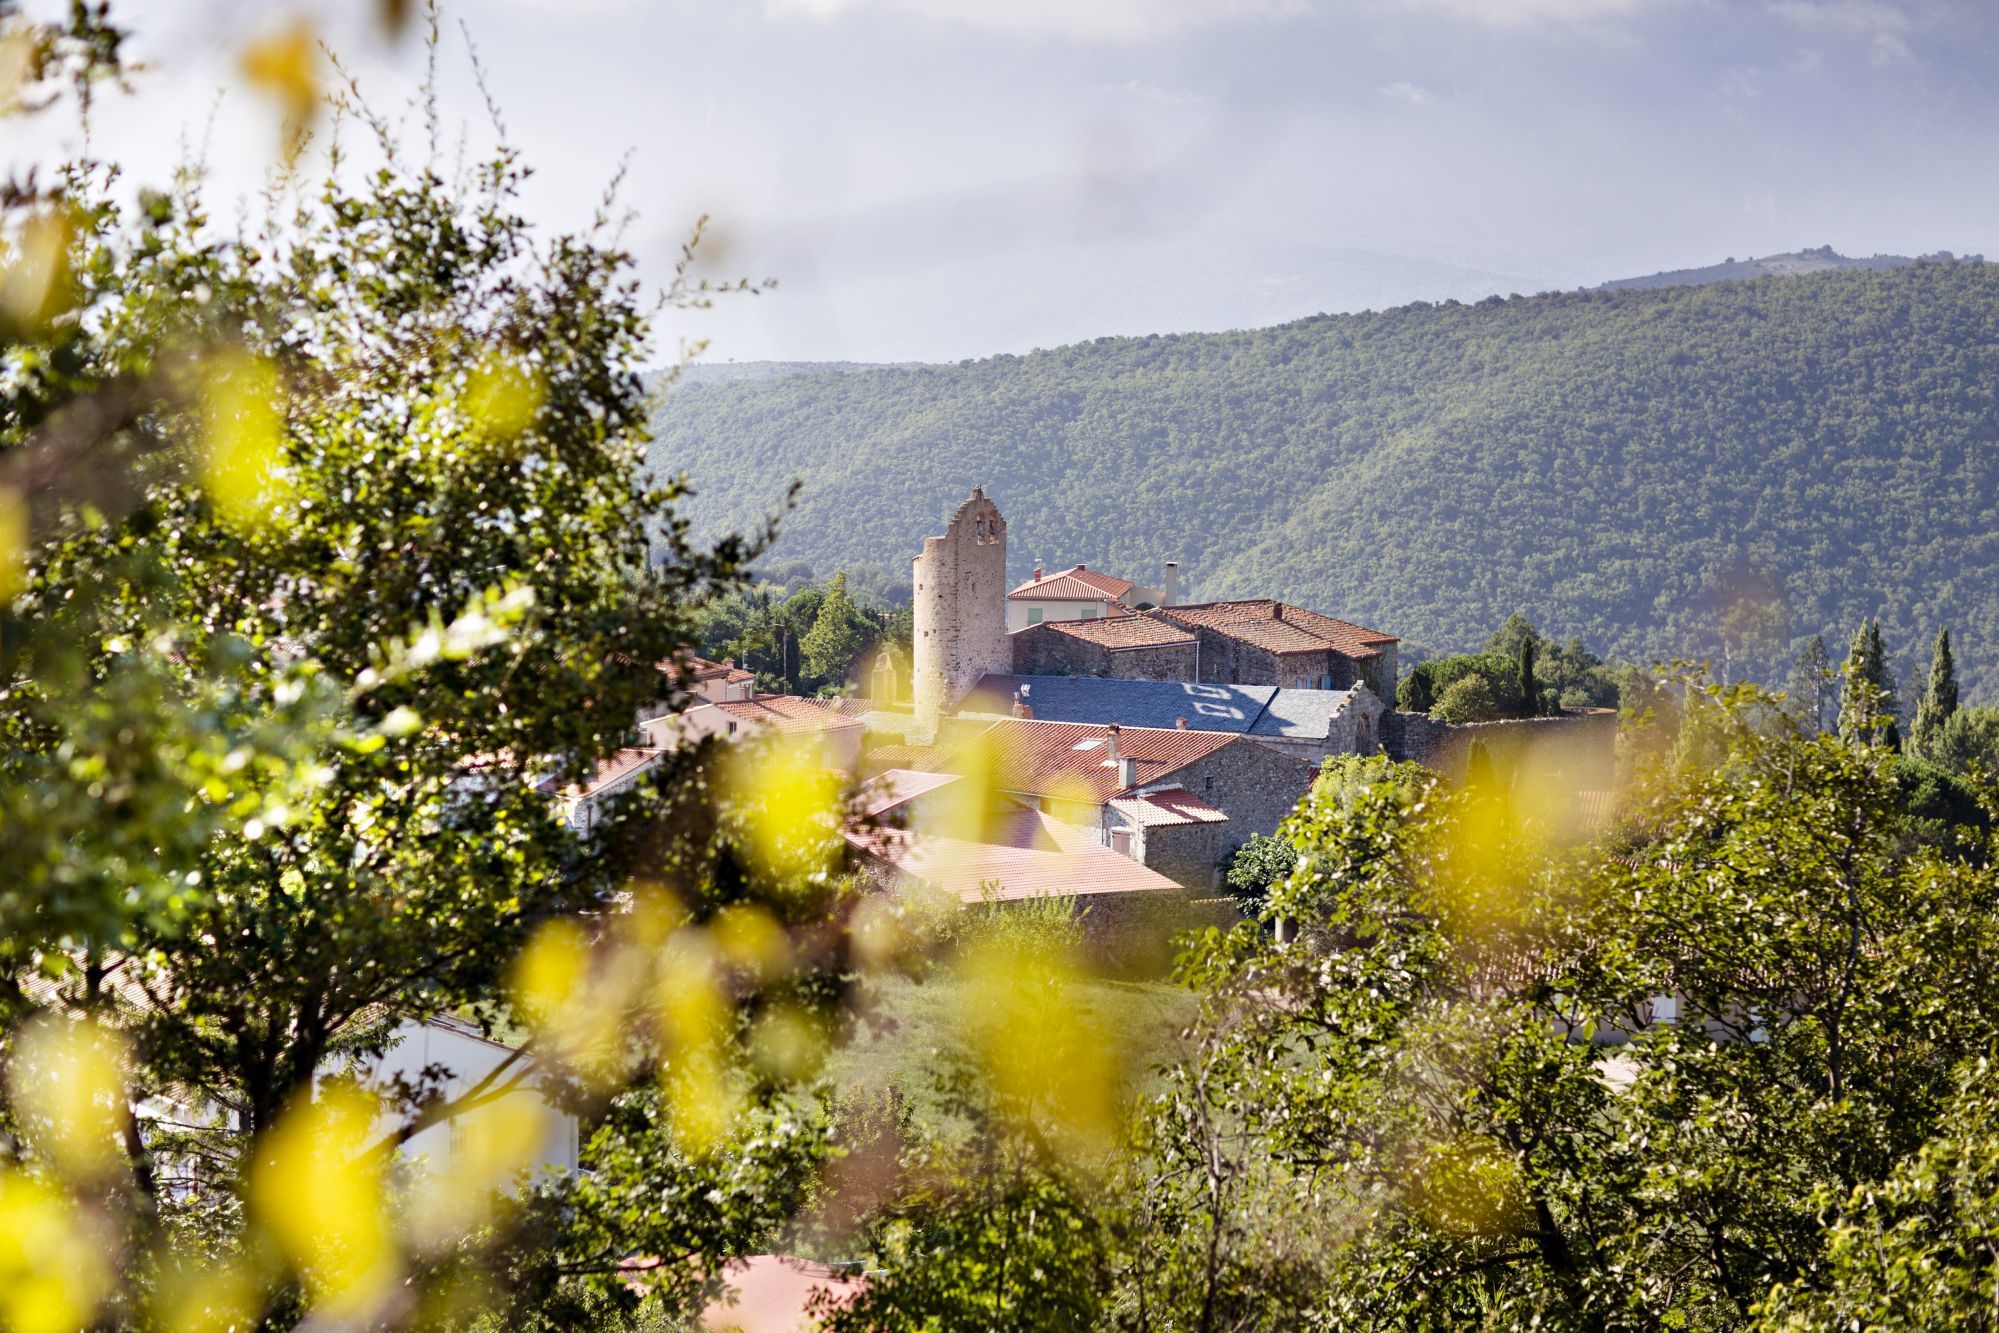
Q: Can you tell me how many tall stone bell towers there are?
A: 1